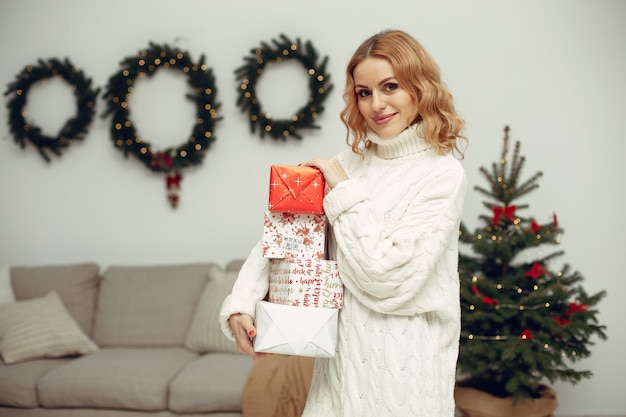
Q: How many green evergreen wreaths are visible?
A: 3